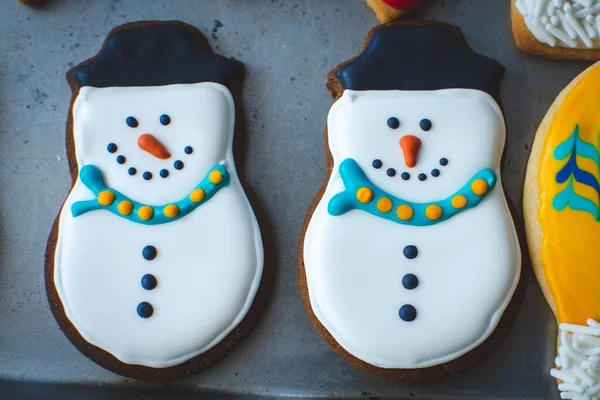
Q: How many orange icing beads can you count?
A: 12